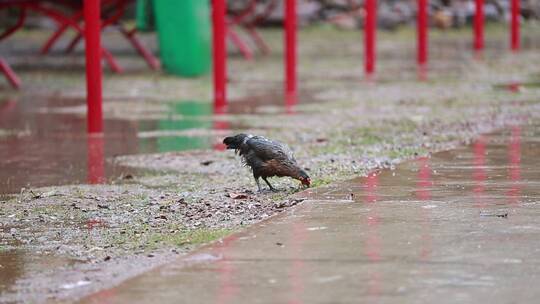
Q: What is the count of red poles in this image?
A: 7